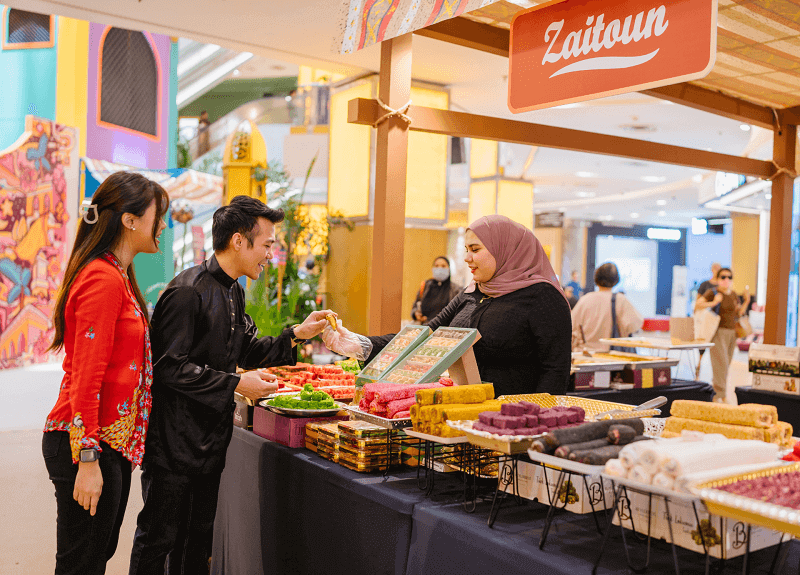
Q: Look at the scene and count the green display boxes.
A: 2